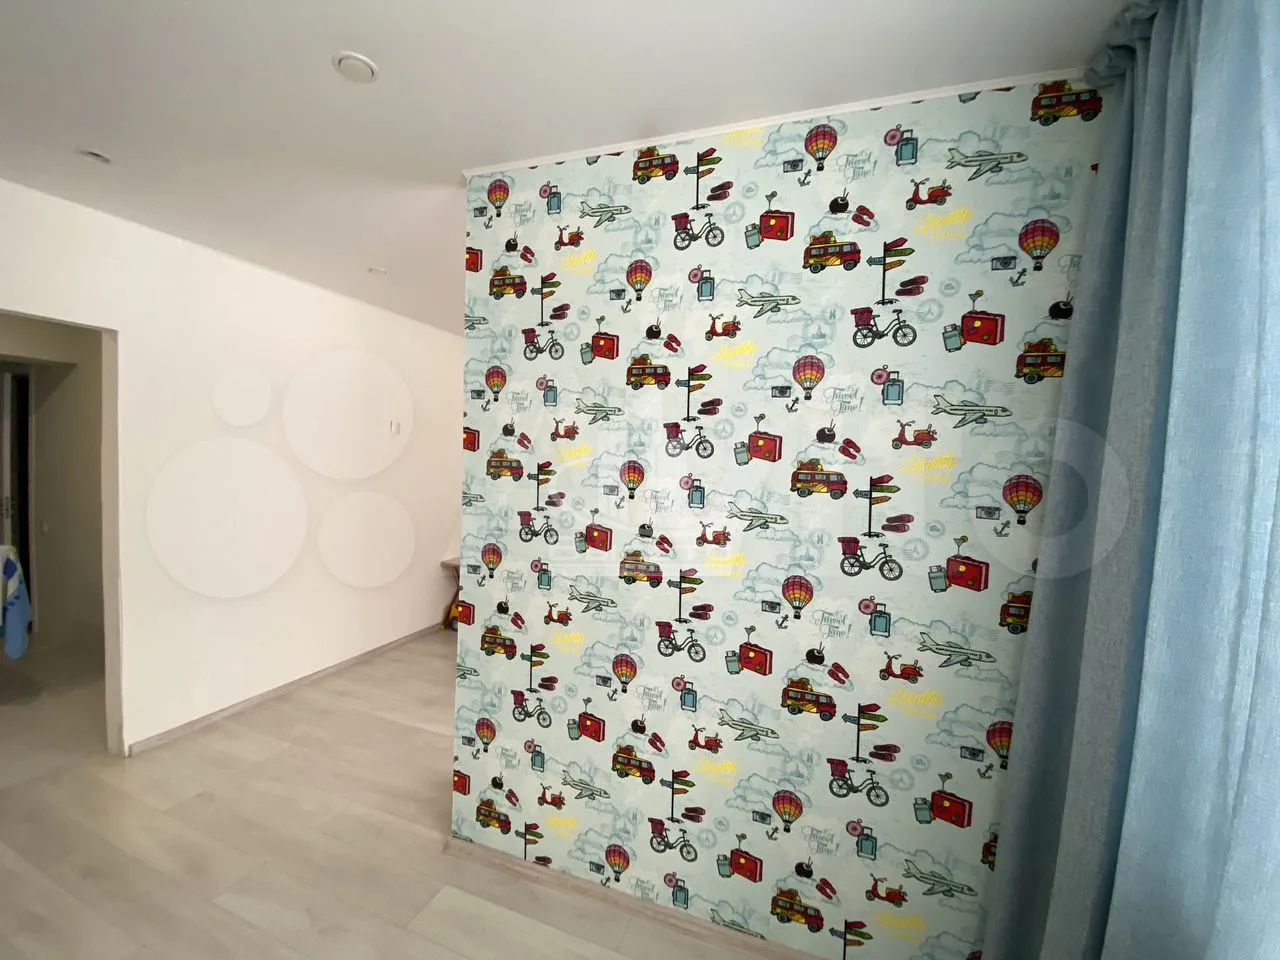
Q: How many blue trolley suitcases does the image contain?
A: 12